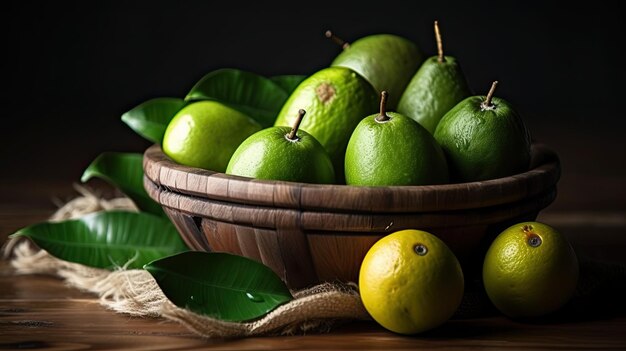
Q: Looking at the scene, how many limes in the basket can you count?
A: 7